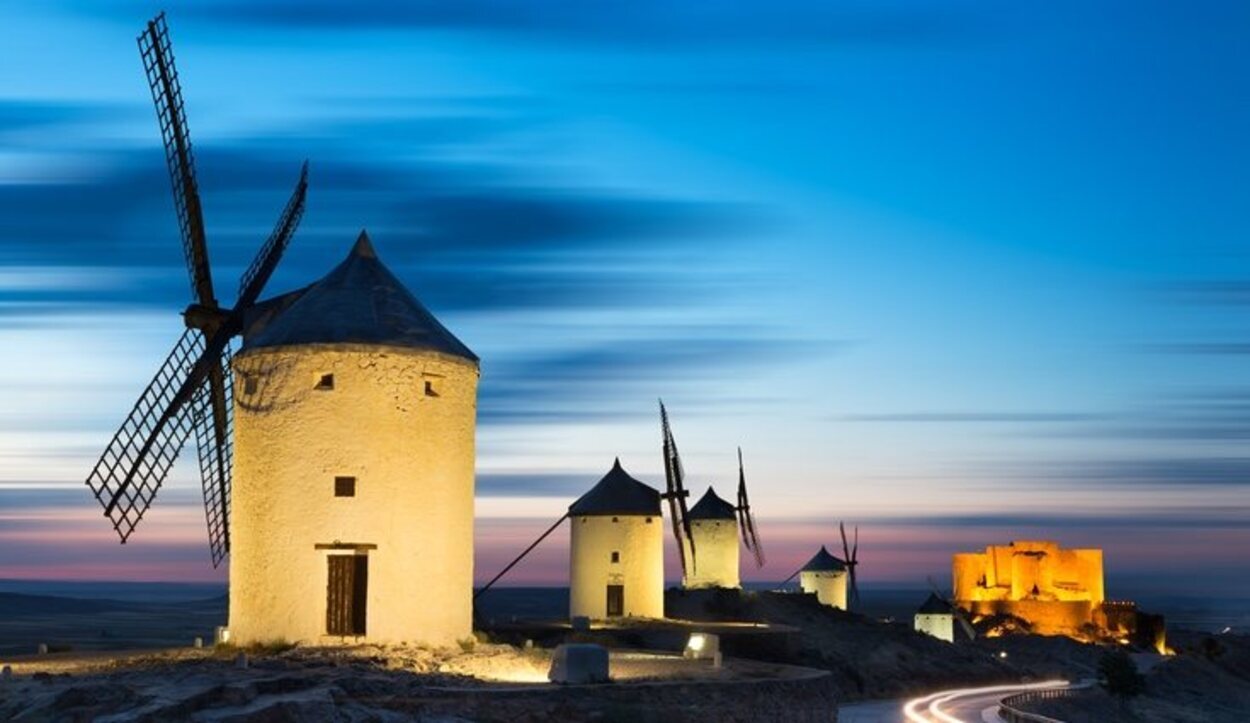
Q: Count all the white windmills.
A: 5